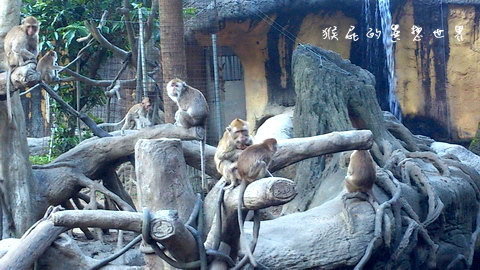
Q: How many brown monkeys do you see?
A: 7